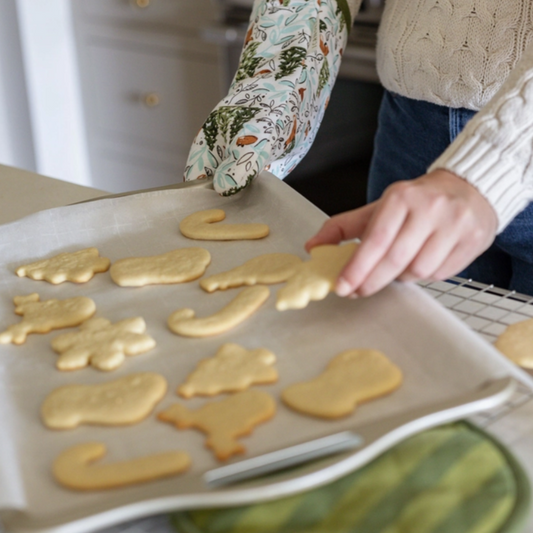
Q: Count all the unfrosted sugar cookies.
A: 14